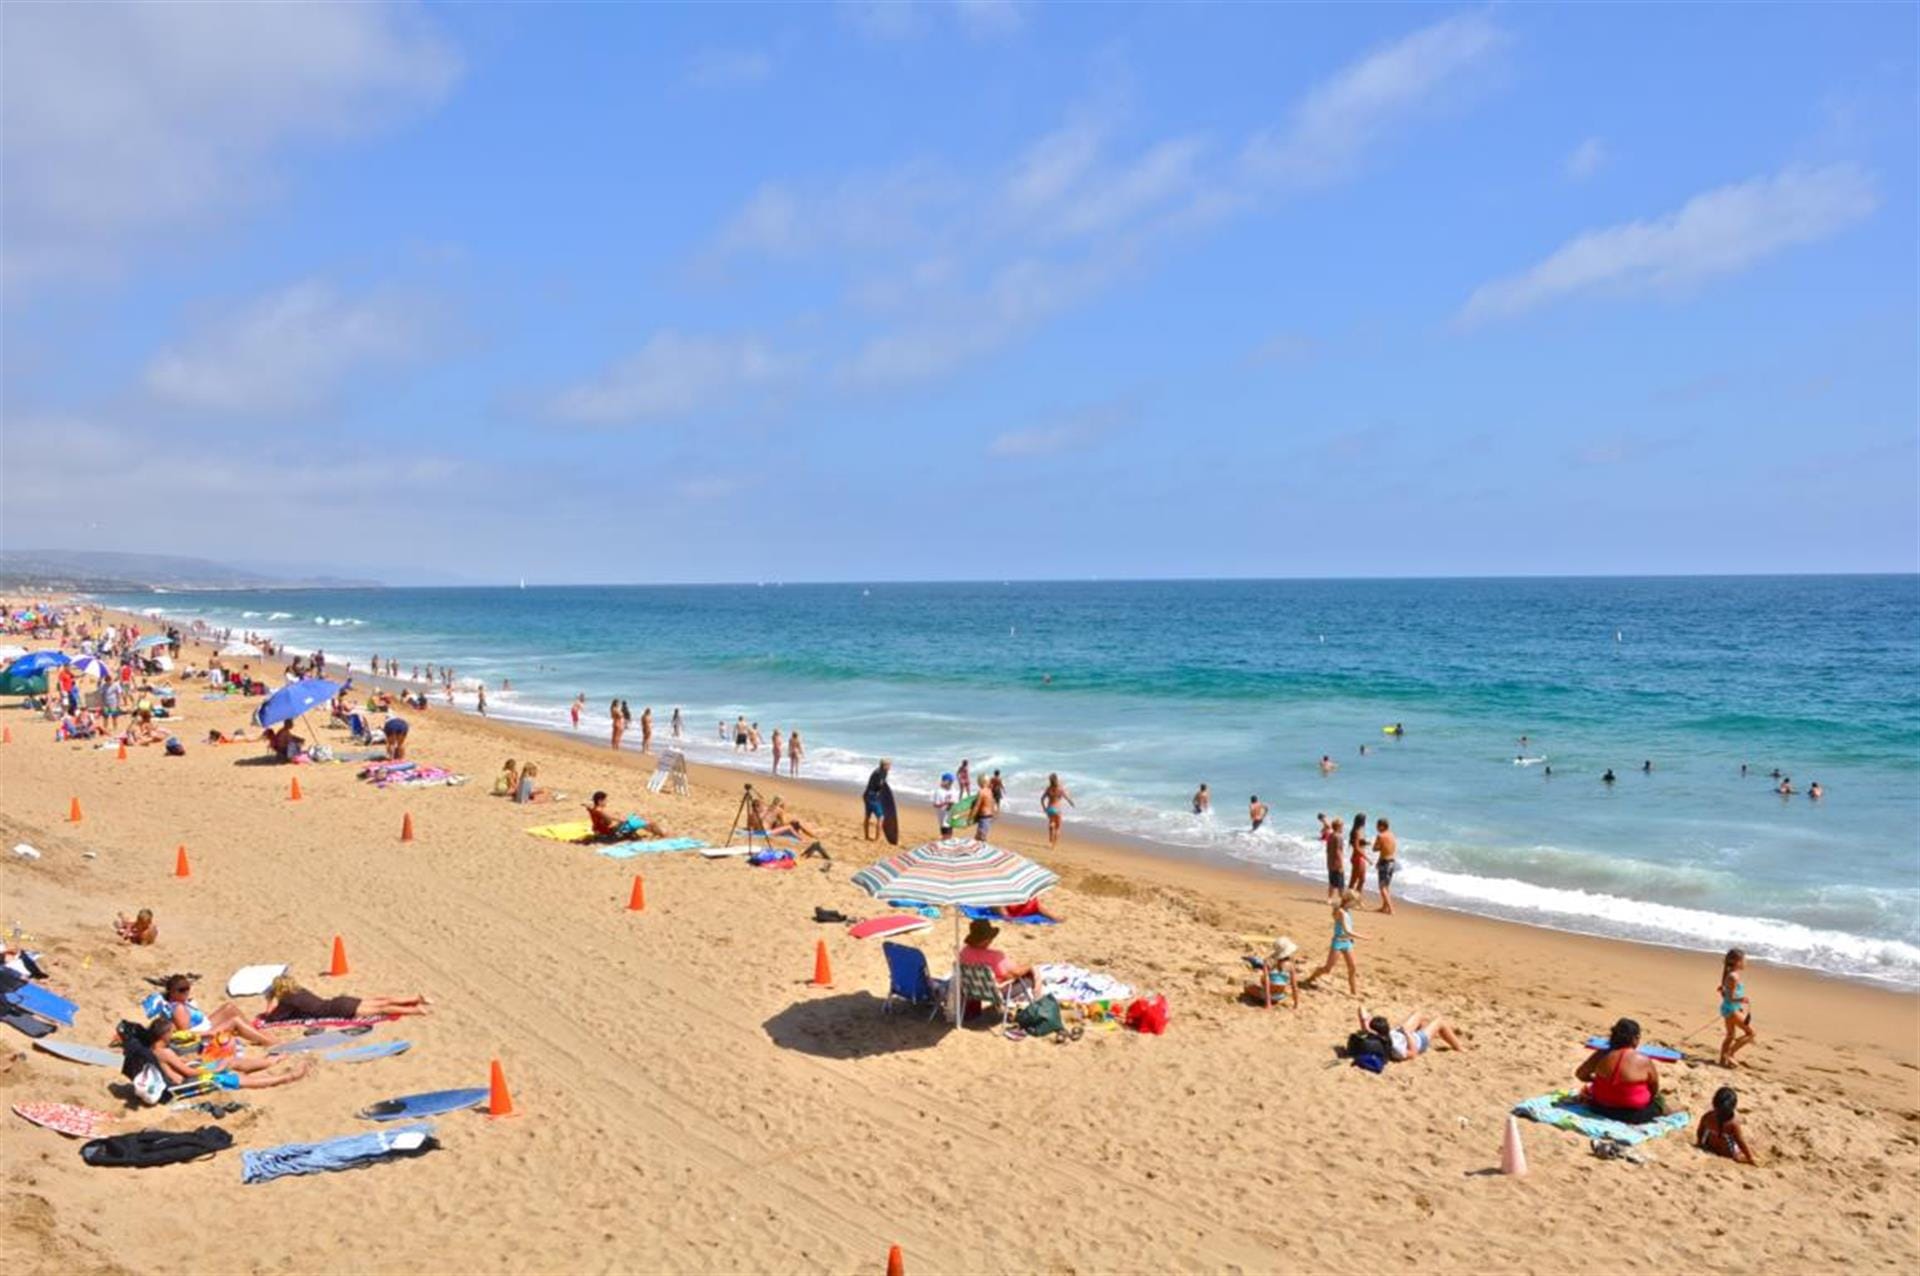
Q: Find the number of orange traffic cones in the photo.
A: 11